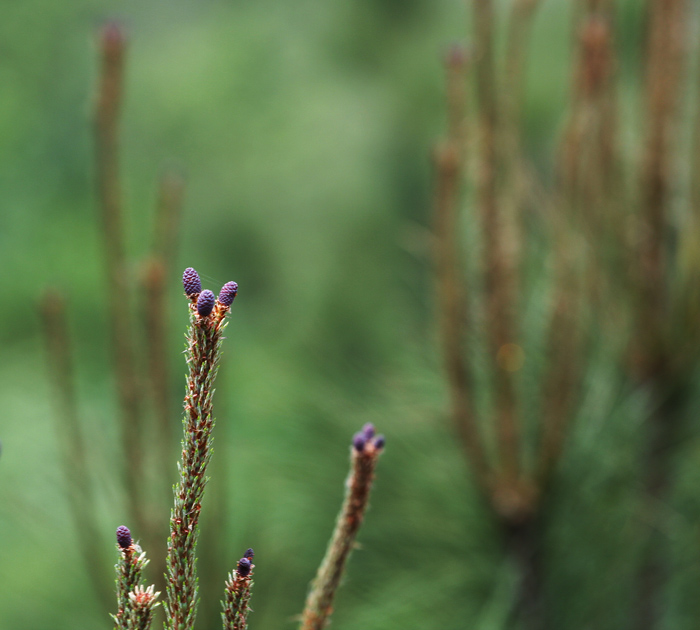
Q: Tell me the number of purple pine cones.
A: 9